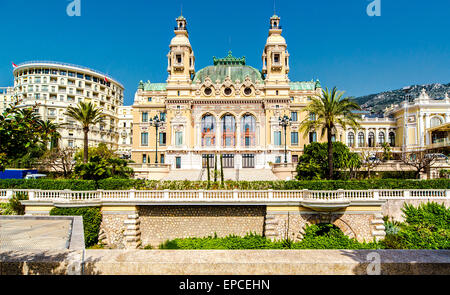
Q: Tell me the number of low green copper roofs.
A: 2